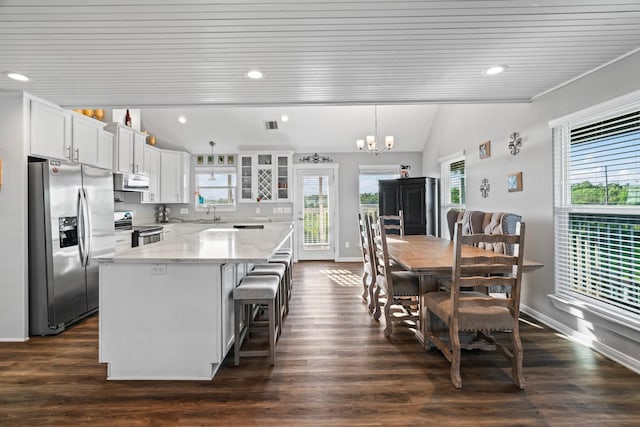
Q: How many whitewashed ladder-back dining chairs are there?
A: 4